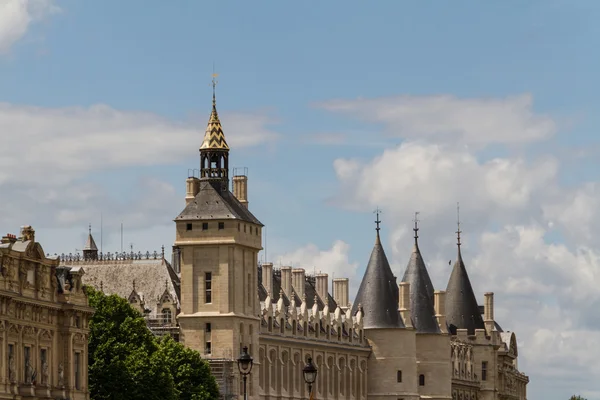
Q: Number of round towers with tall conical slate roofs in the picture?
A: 3